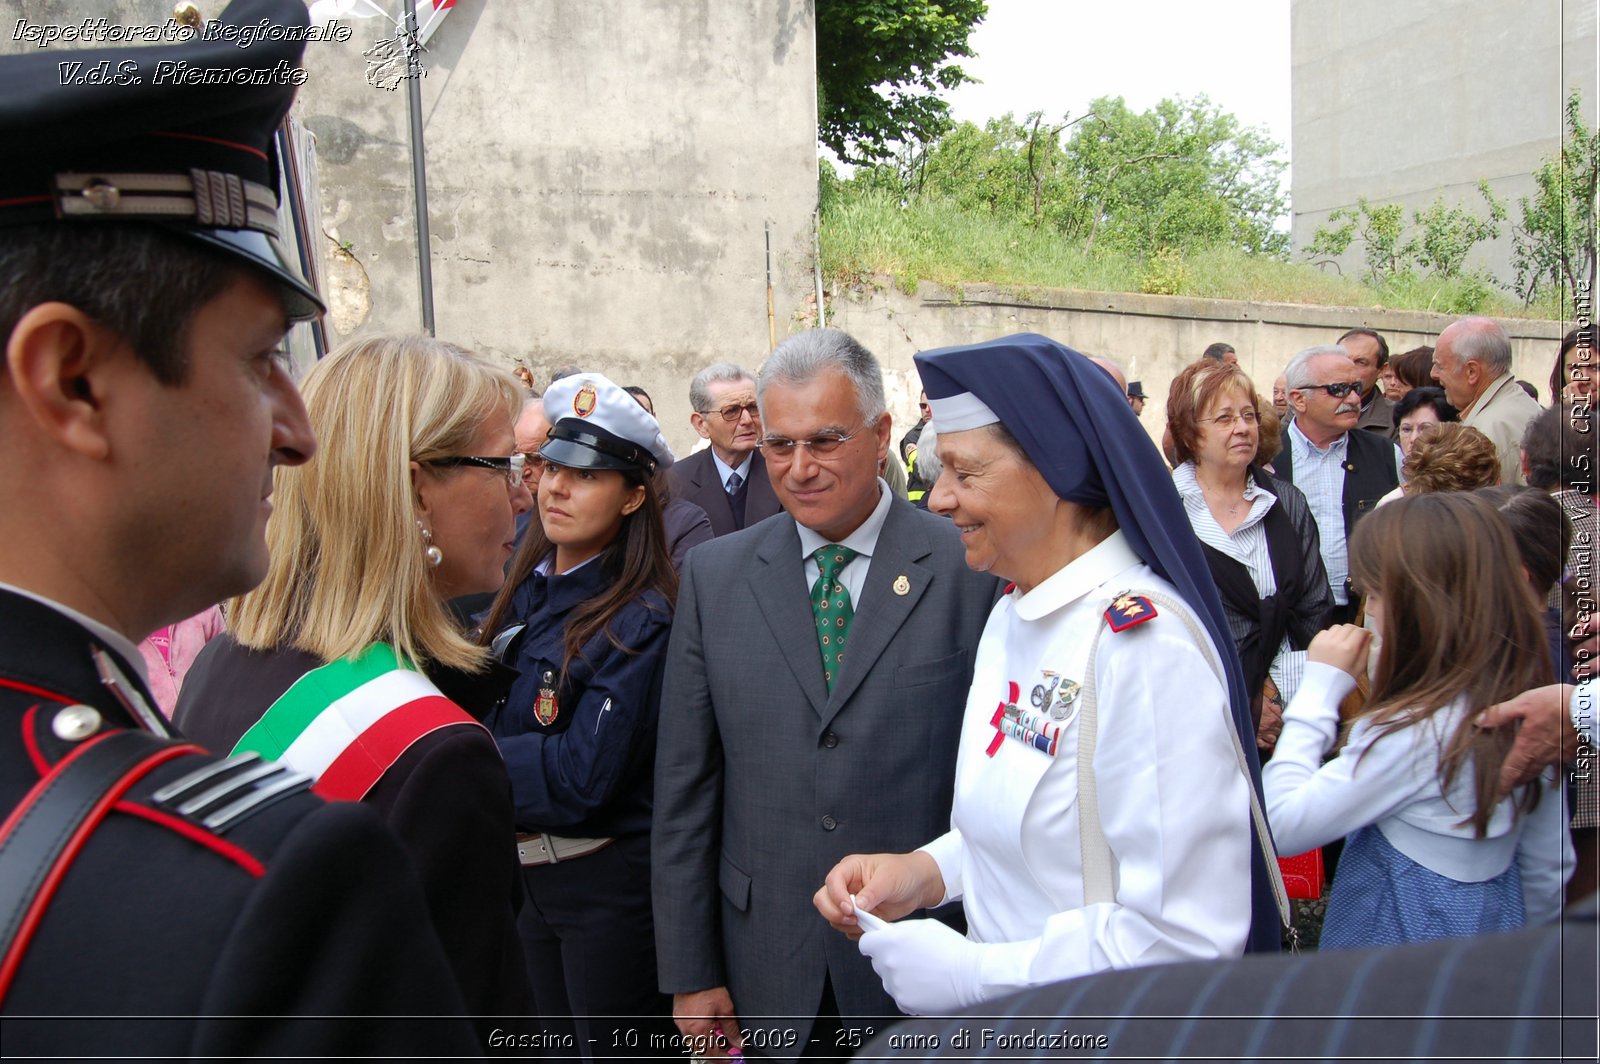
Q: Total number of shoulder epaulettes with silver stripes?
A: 1